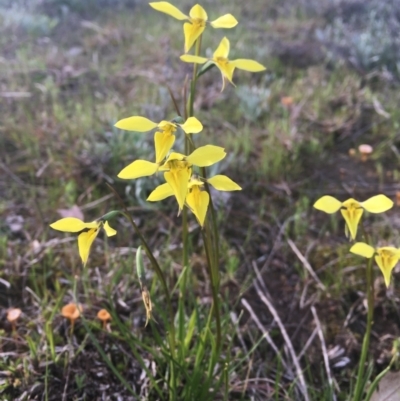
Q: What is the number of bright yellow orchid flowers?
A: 8